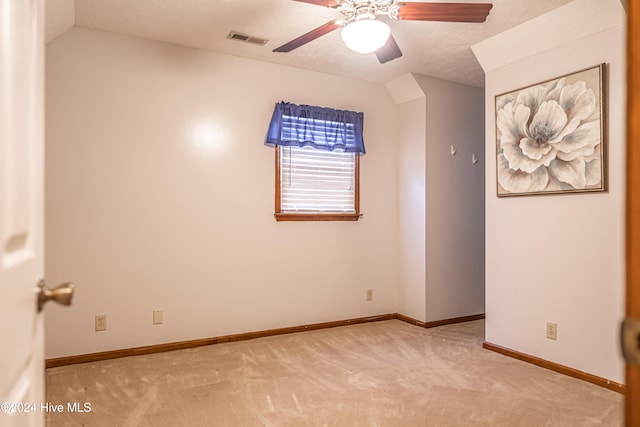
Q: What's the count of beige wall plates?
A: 4